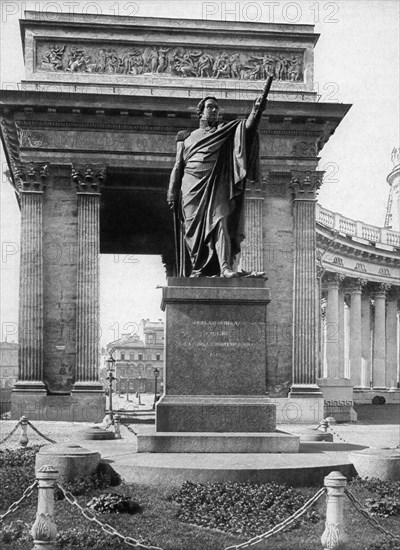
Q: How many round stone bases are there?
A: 4